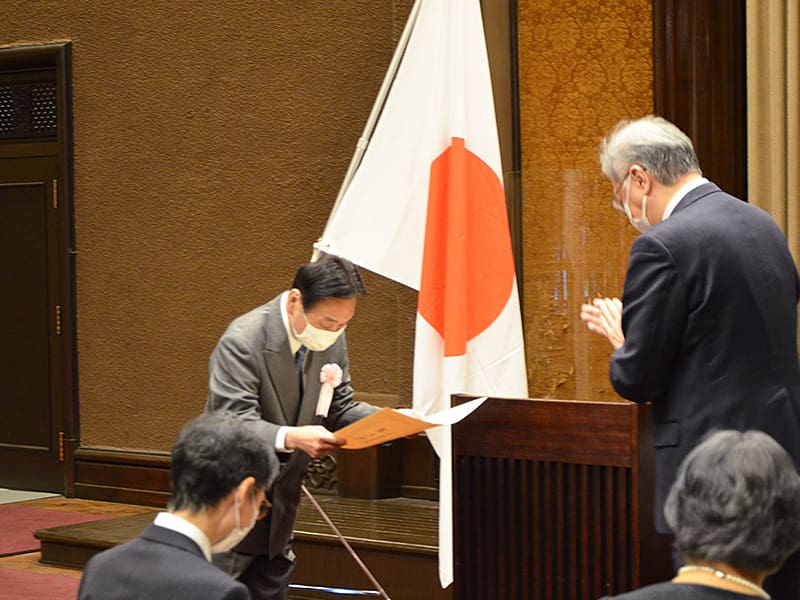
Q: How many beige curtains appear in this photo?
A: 1